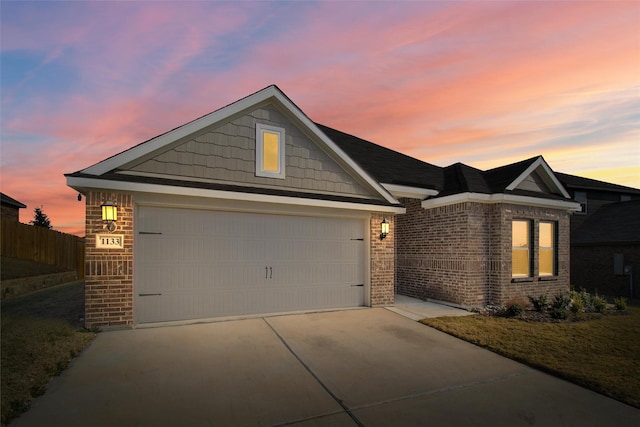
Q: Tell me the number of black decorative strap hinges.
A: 4